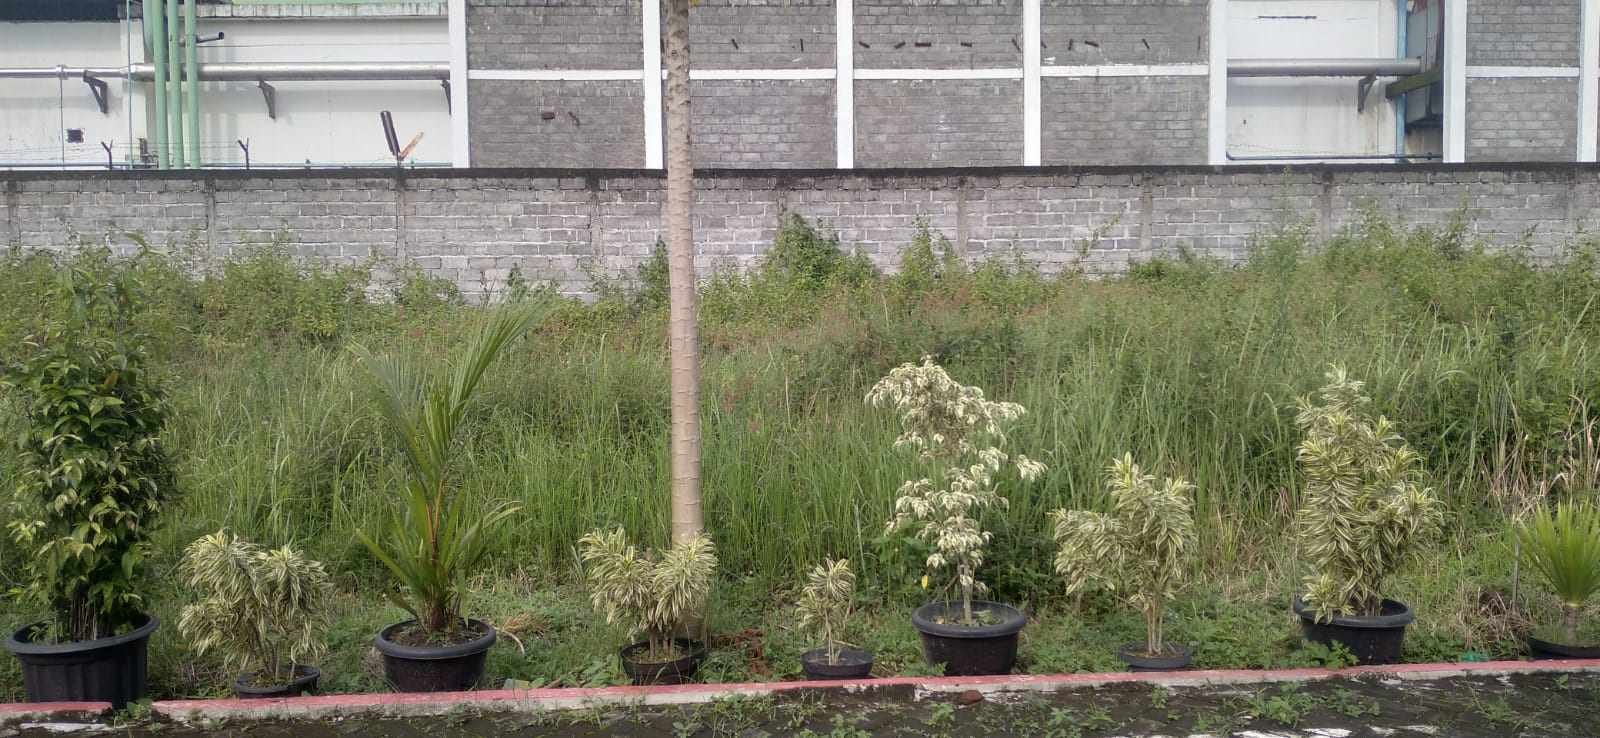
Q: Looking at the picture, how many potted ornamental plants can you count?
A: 9